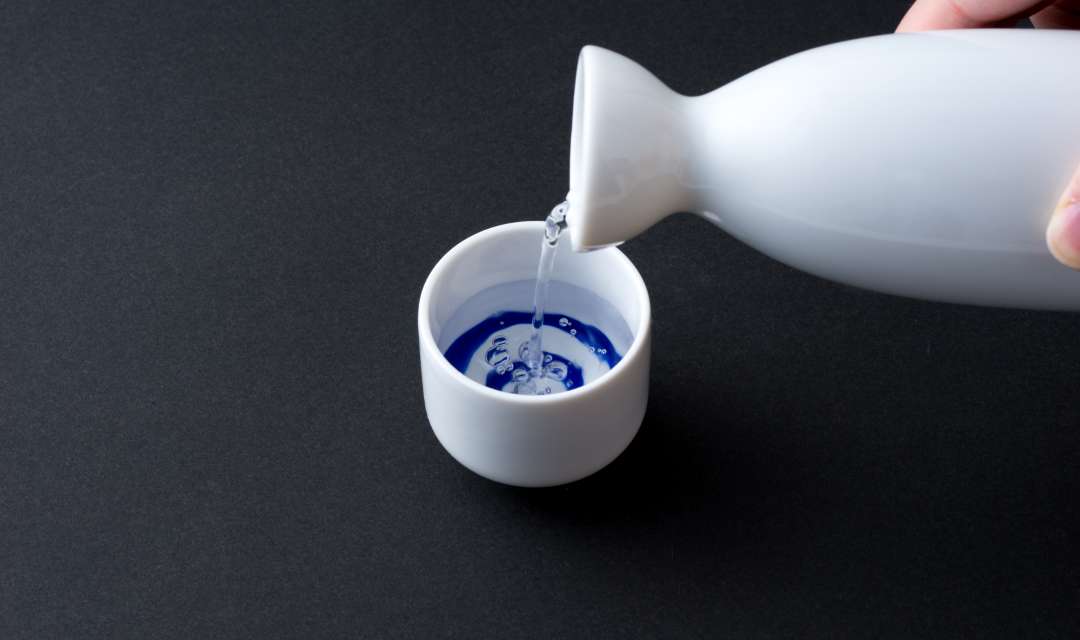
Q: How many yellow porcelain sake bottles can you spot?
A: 0